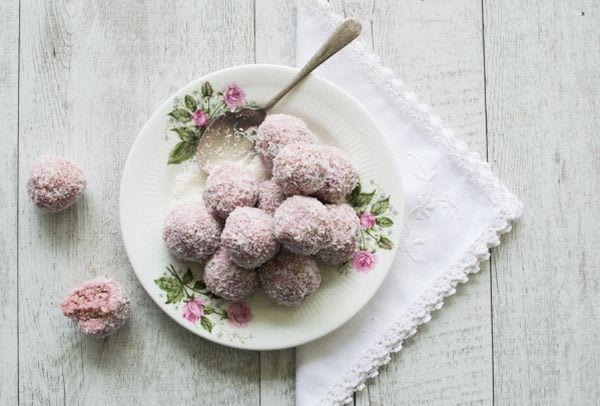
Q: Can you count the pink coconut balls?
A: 13